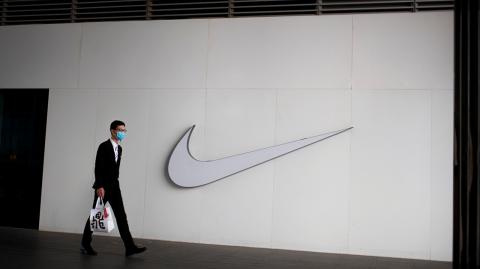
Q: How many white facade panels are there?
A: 11